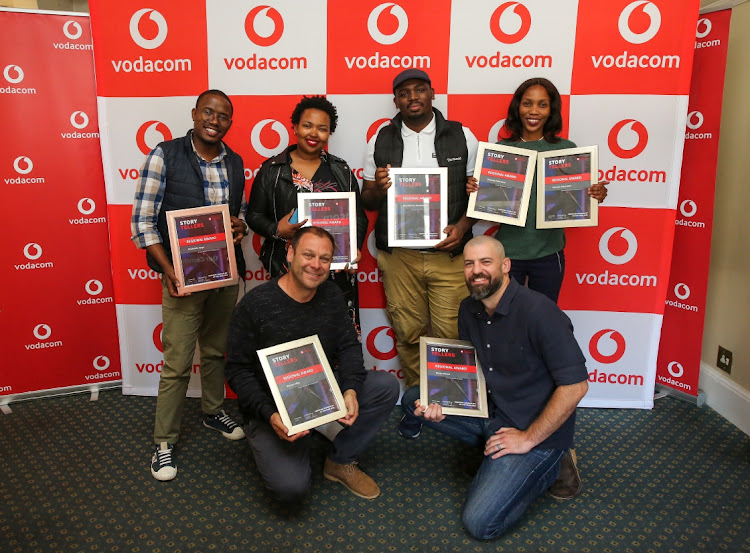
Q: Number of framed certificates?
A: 7